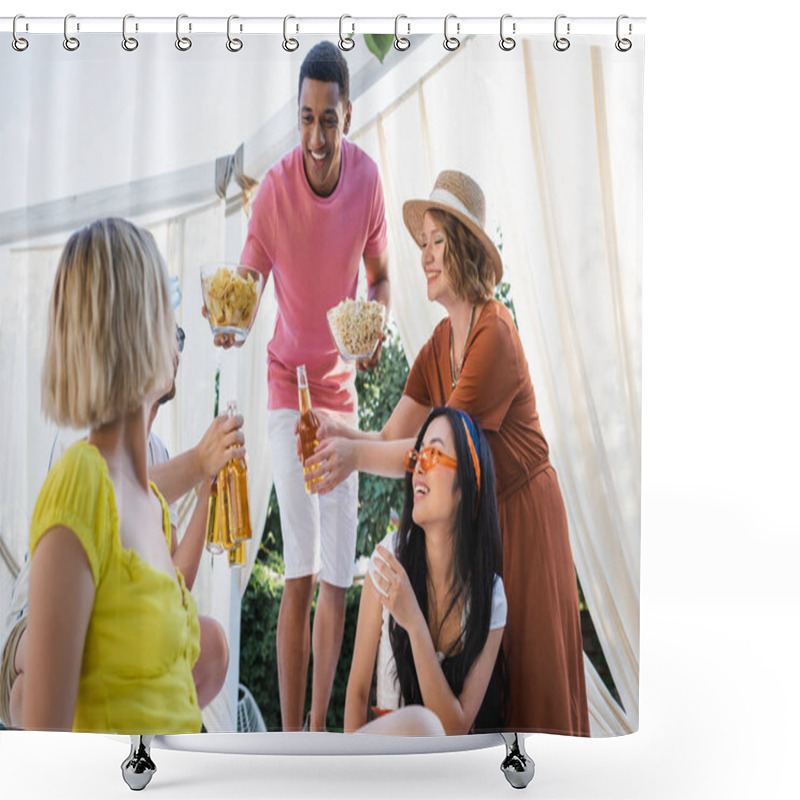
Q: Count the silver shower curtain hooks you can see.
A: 12